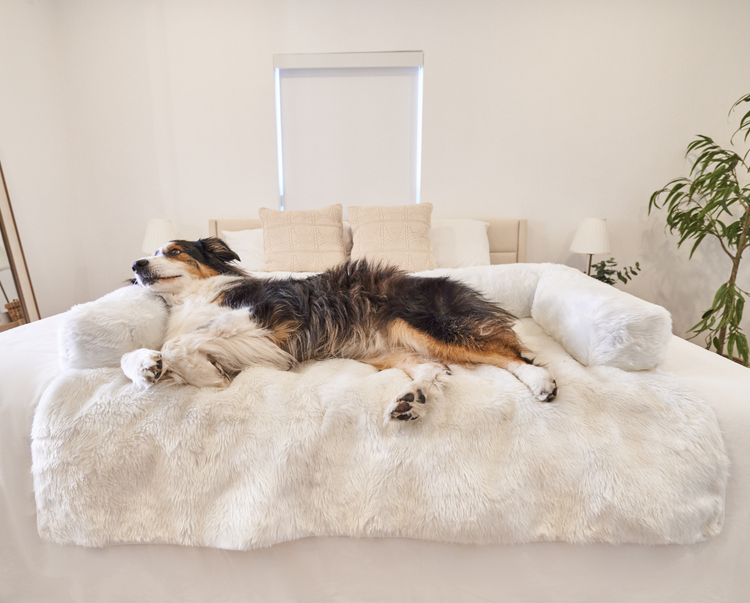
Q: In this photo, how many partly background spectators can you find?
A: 0